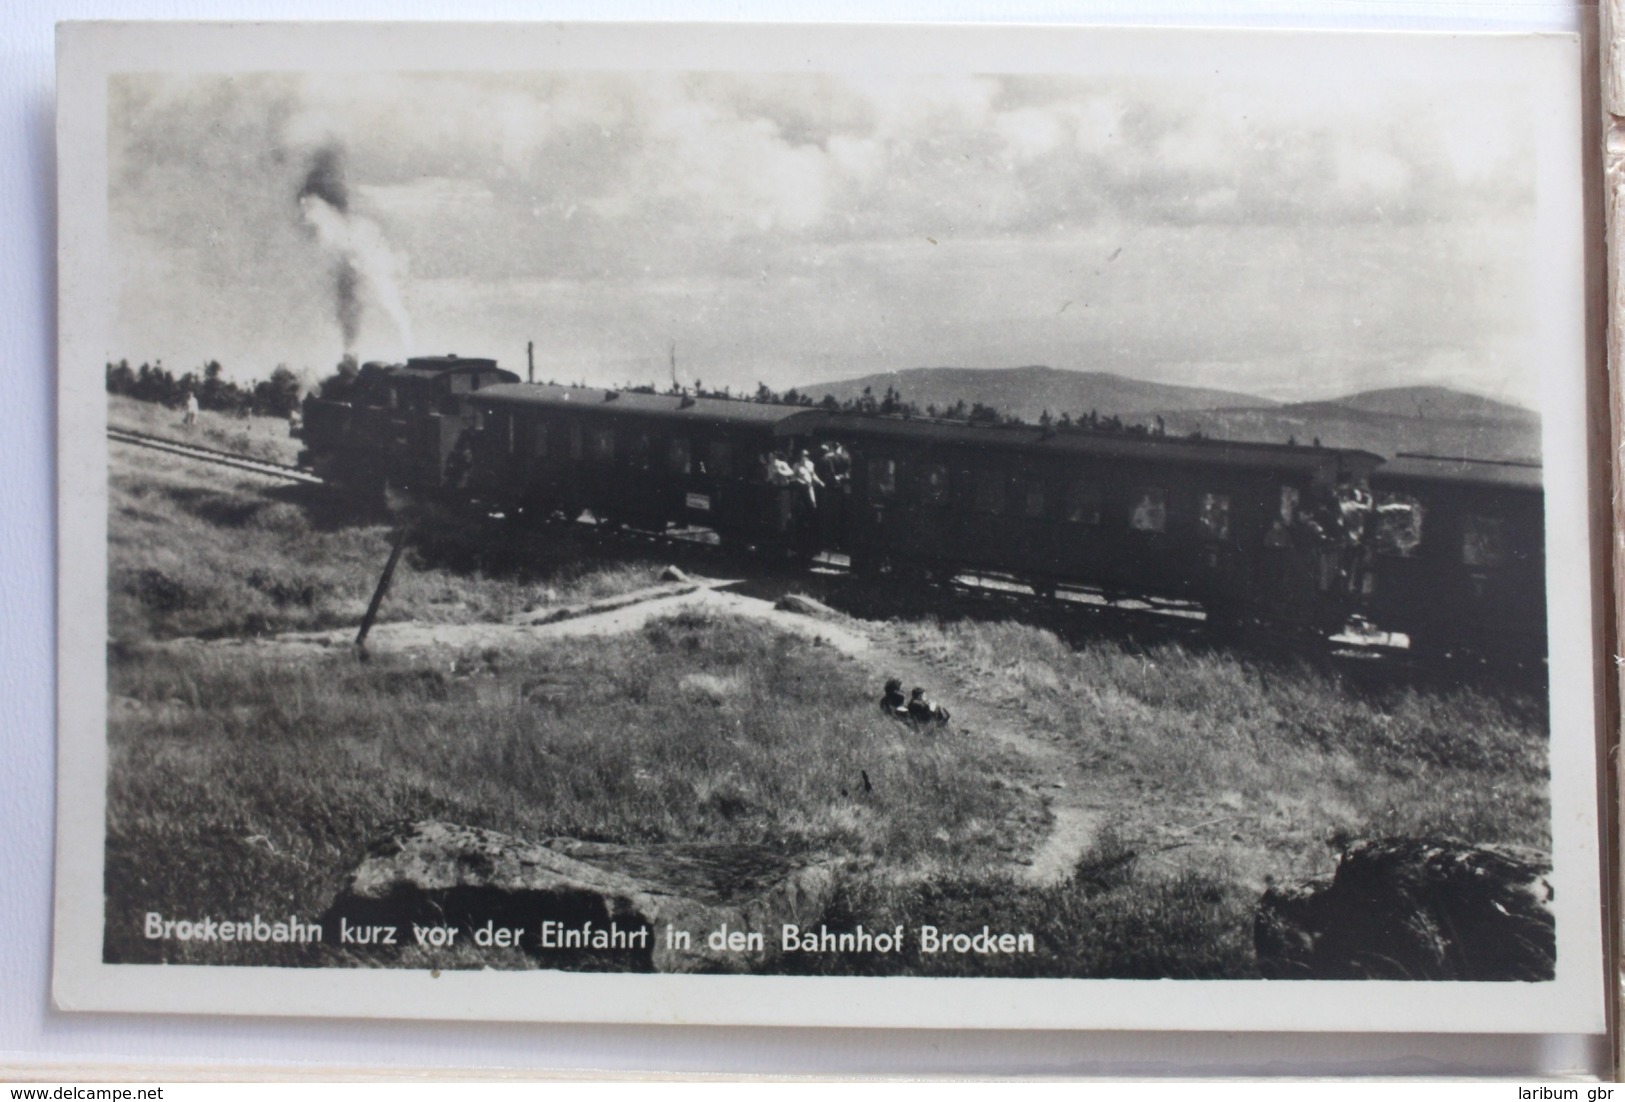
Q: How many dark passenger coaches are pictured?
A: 3